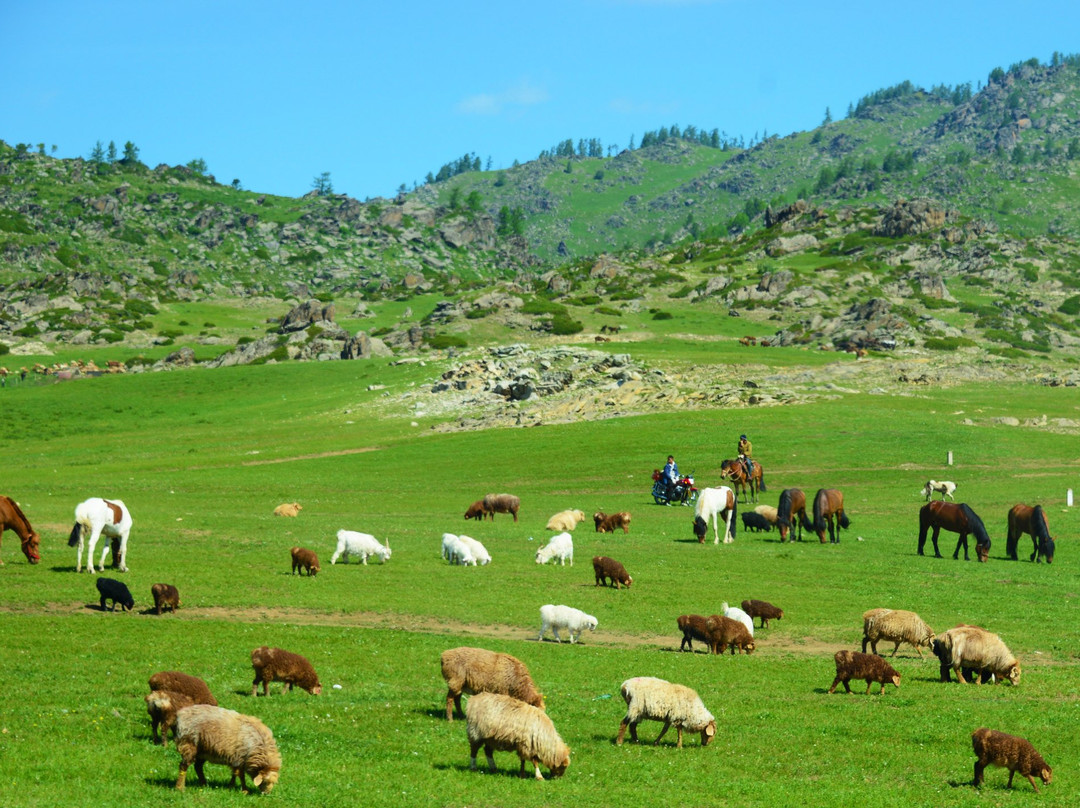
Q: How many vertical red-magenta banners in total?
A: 0